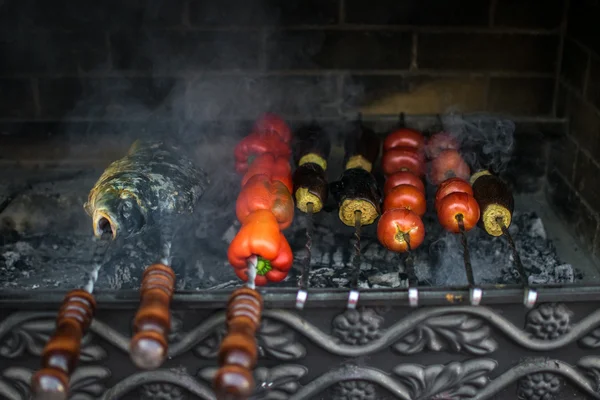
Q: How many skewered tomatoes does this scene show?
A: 9